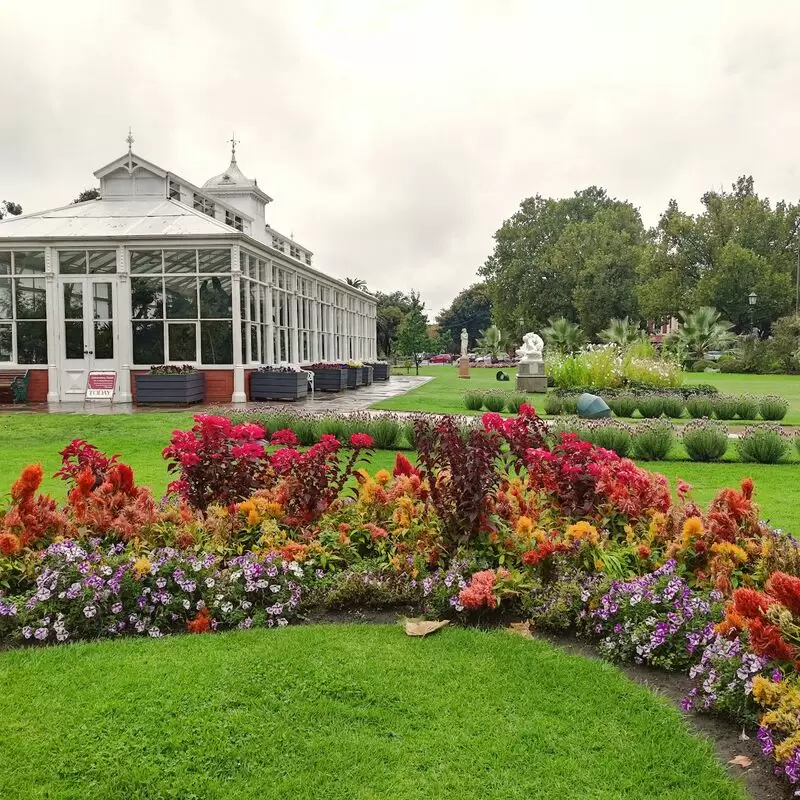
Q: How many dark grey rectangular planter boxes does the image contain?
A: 6